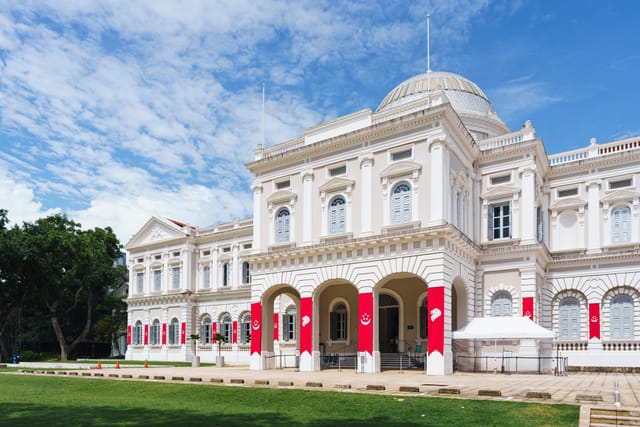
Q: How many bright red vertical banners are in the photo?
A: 13